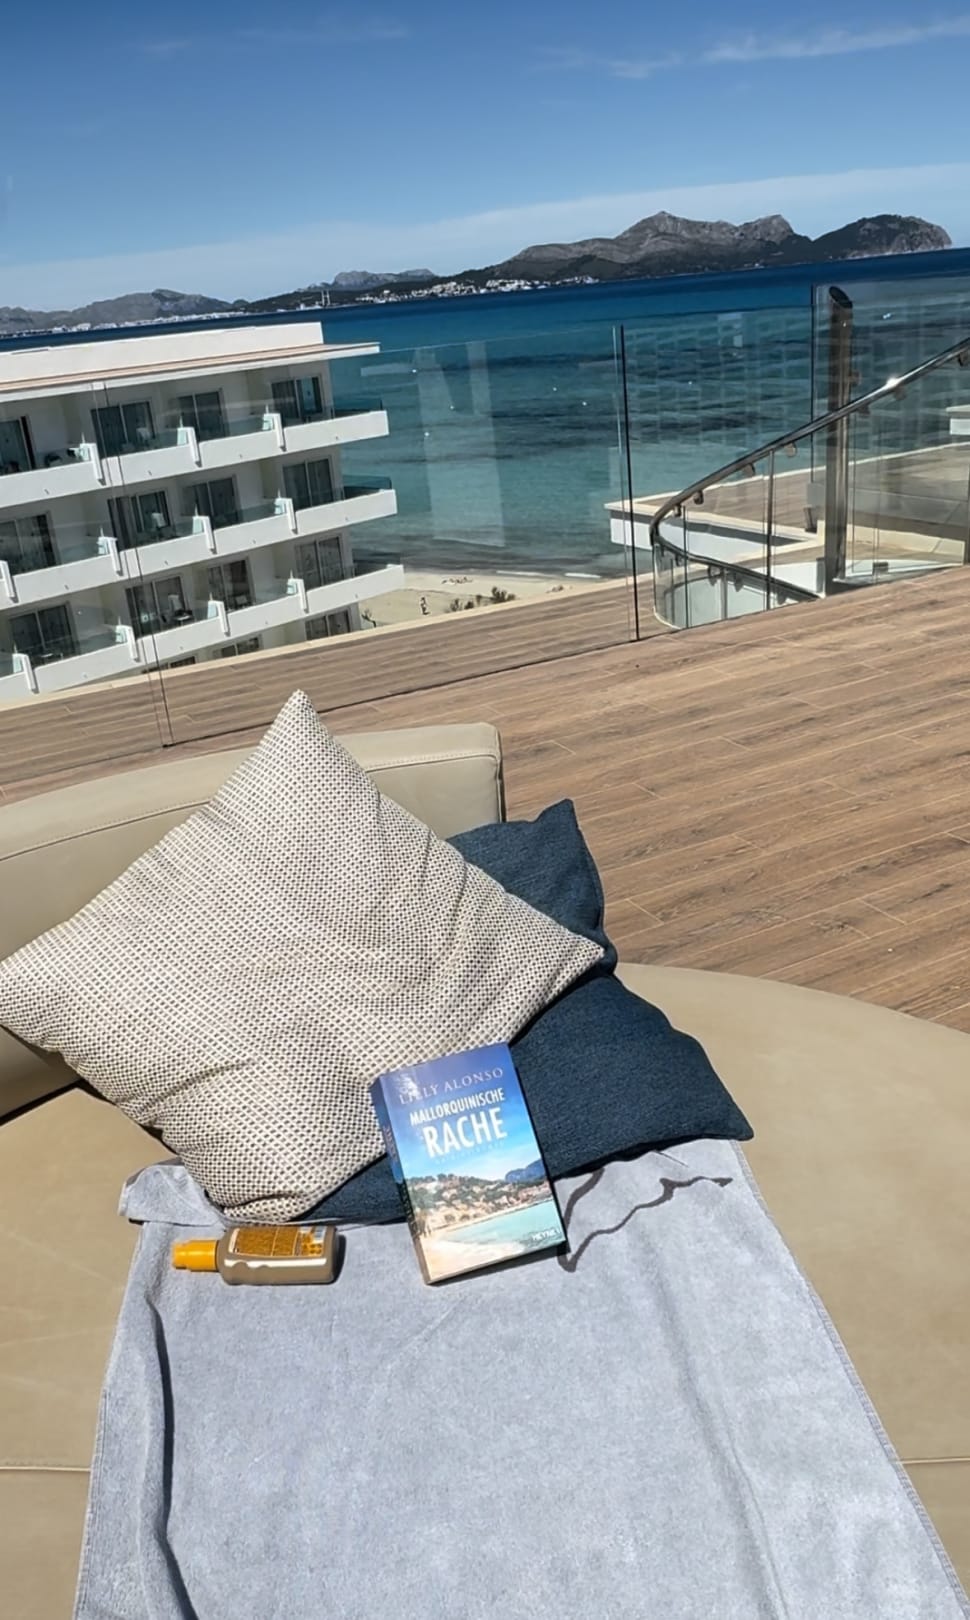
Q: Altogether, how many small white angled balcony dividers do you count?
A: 11